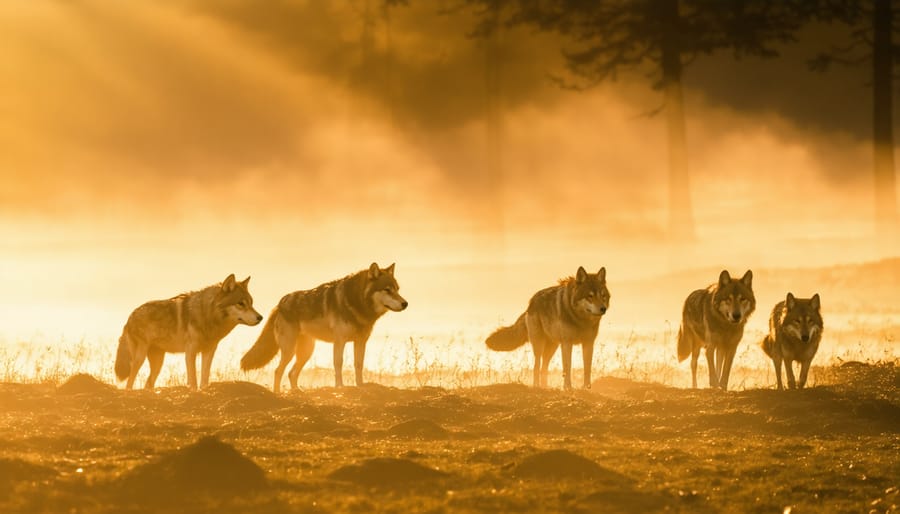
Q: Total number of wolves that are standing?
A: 5